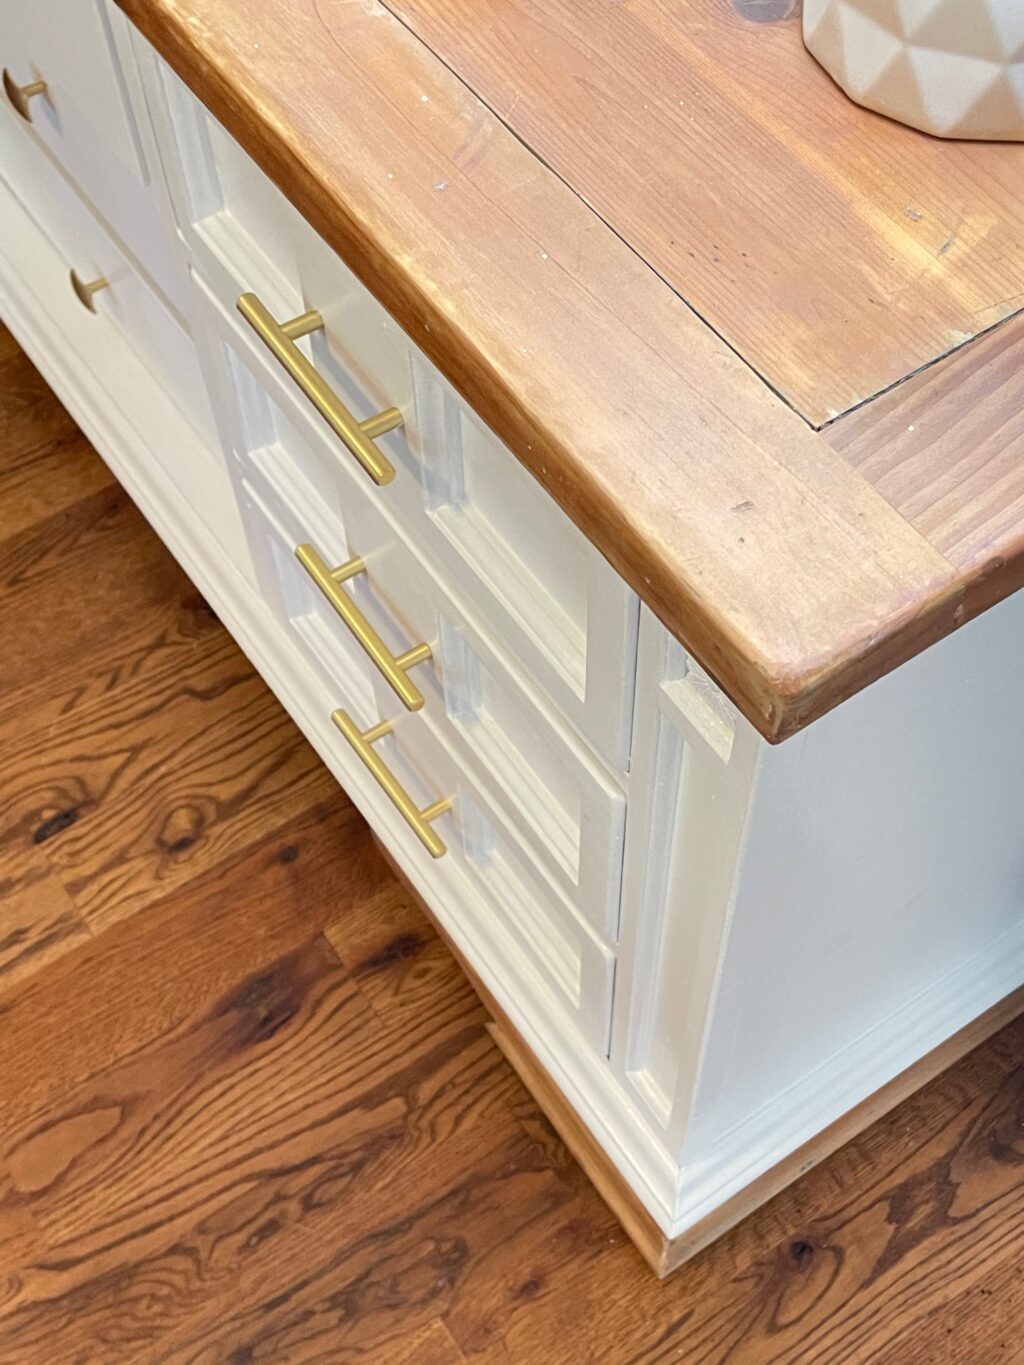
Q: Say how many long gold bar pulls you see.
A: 3